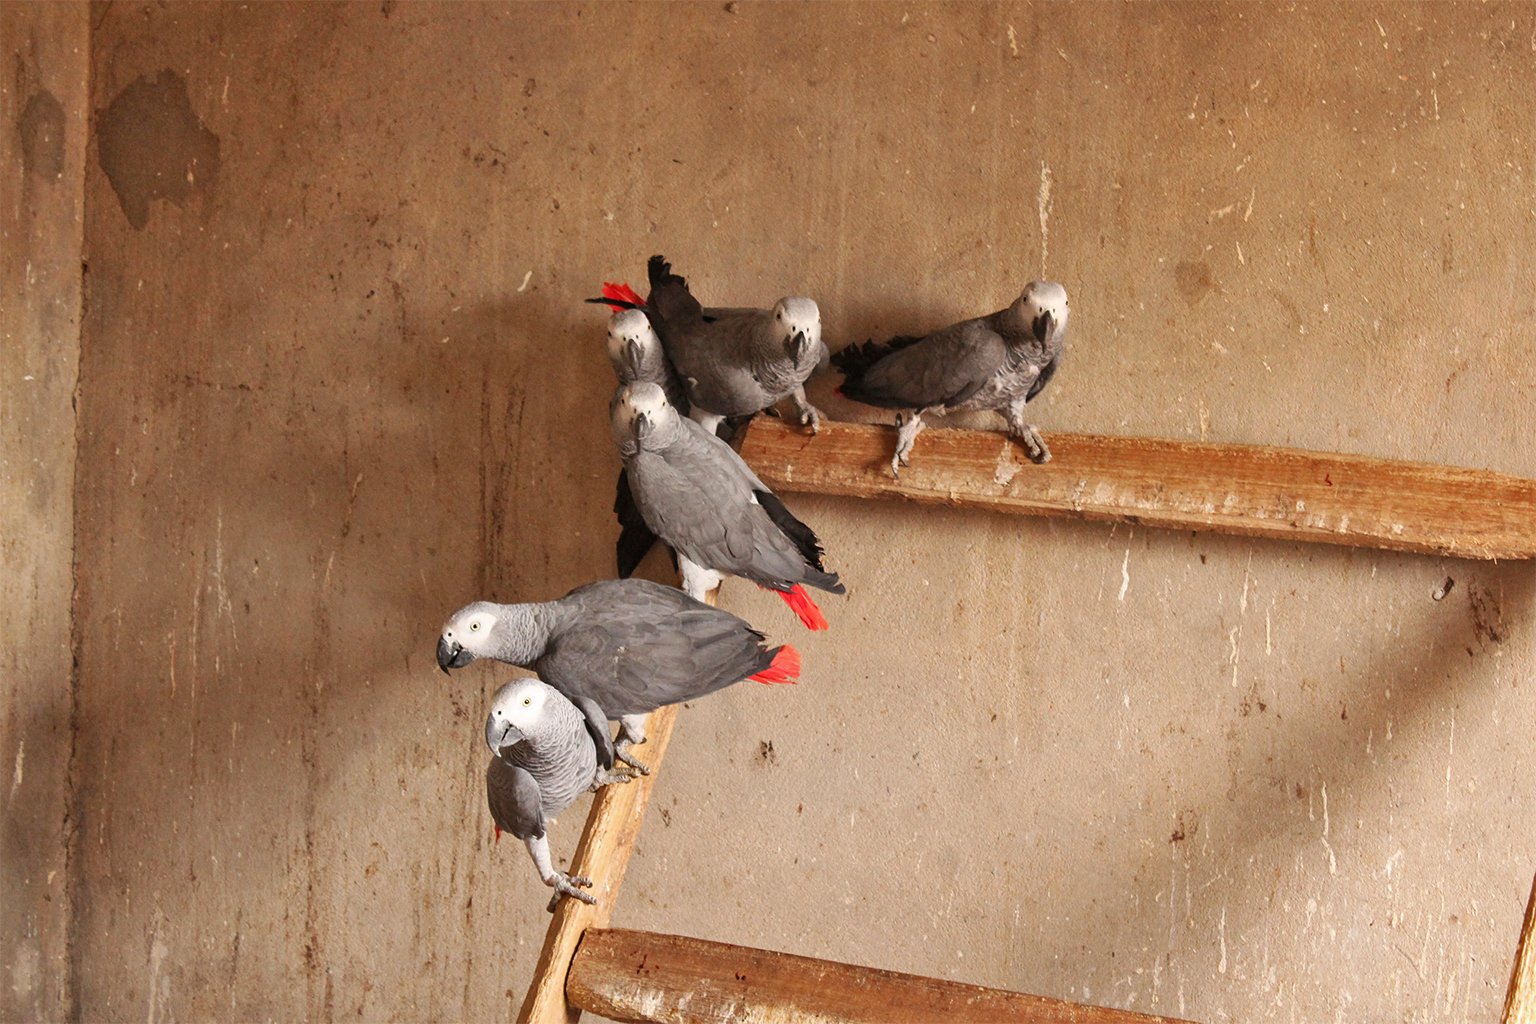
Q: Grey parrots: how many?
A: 6